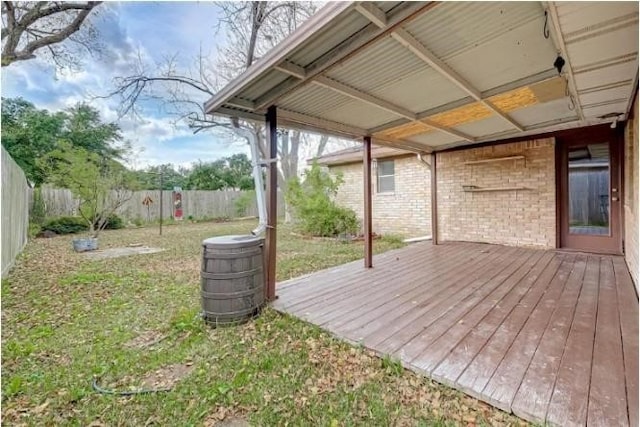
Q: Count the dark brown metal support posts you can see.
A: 3